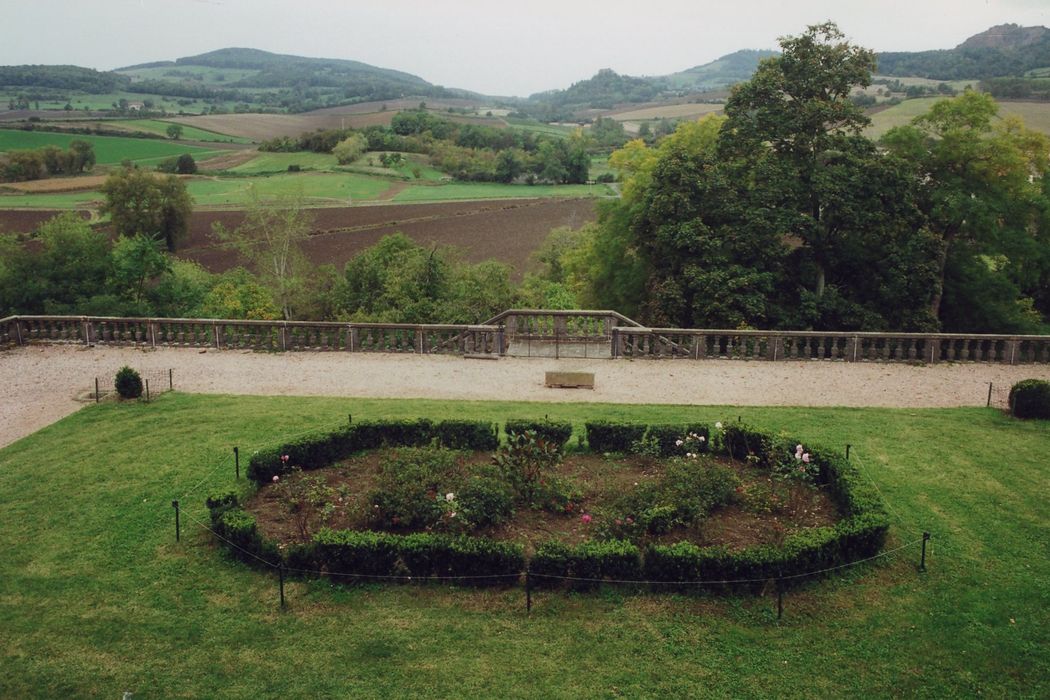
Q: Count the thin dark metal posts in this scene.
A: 14